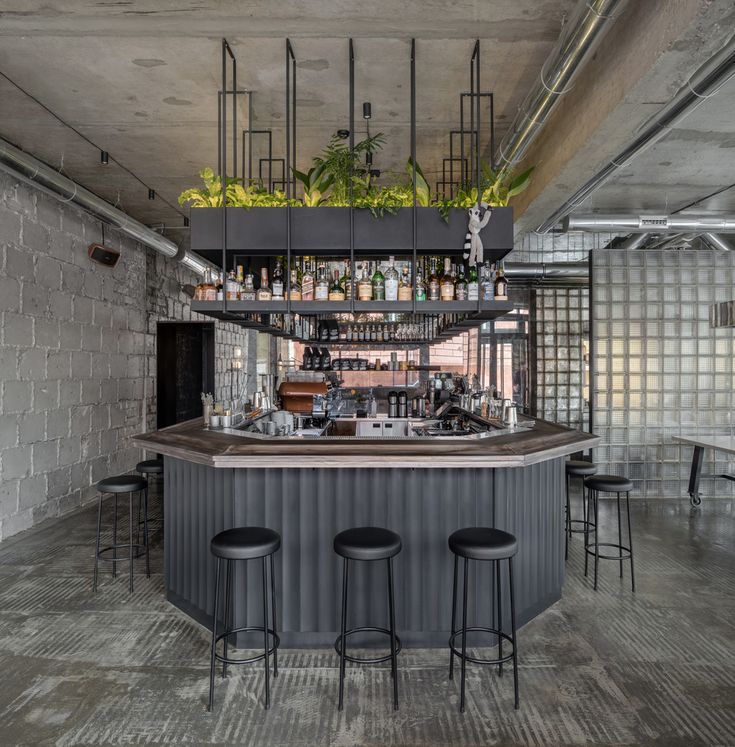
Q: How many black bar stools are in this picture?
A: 7